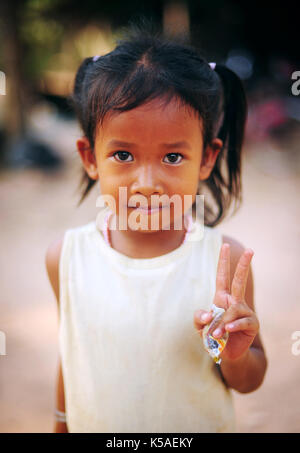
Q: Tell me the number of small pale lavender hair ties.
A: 2